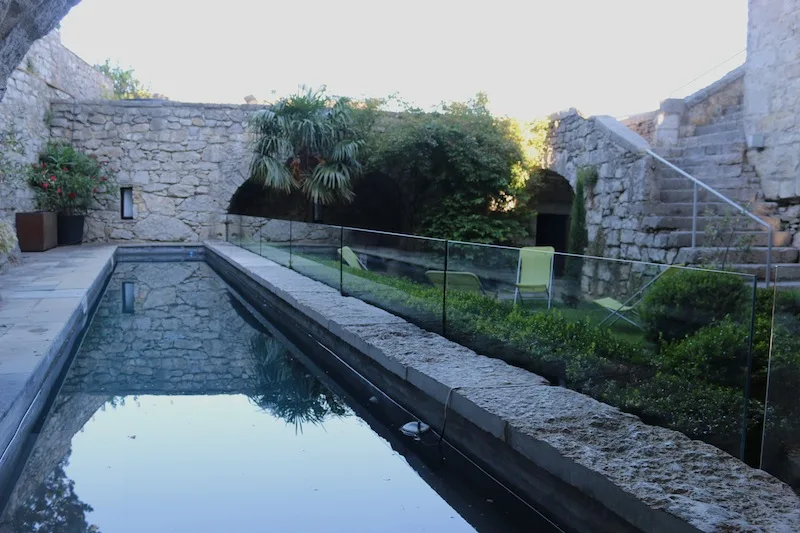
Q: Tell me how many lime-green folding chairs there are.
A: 4